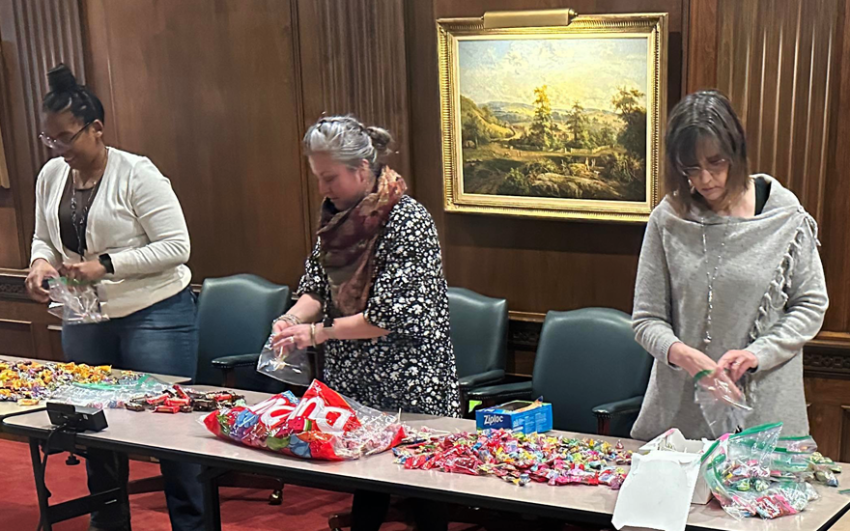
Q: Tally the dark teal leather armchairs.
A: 3